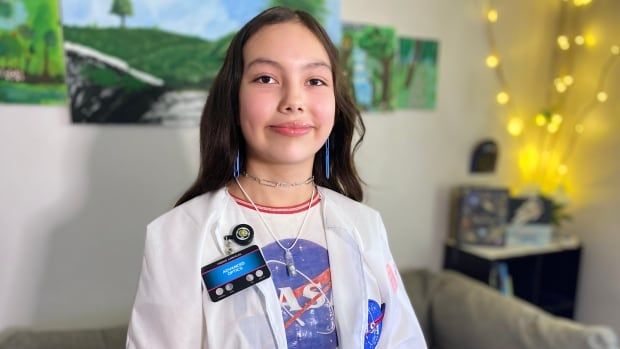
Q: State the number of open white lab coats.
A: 1